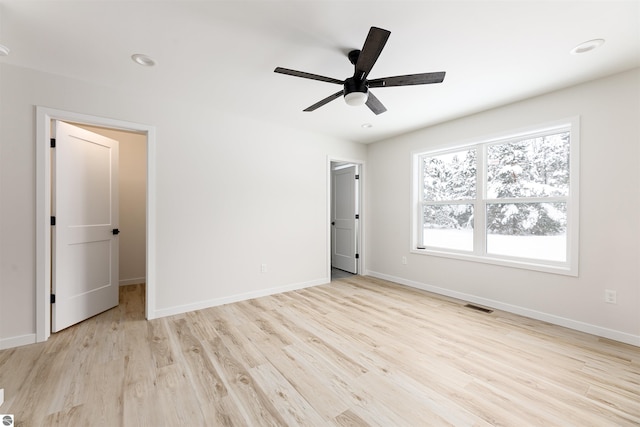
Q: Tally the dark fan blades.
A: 5